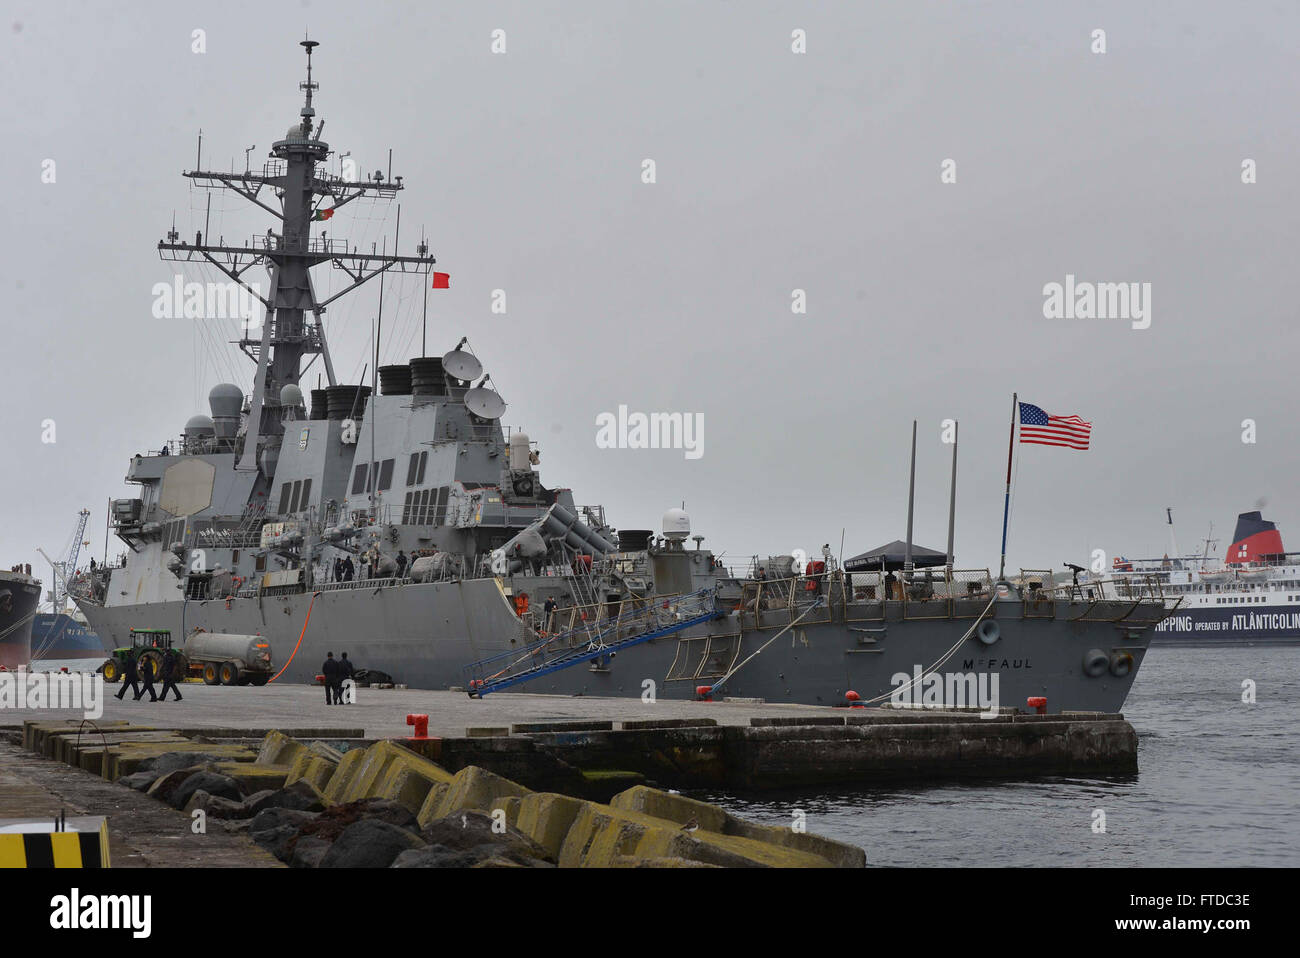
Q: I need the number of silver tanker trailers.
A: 1